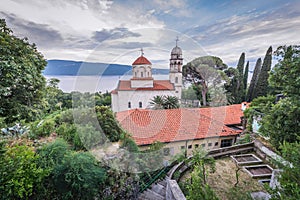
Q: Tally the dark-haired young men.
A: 0